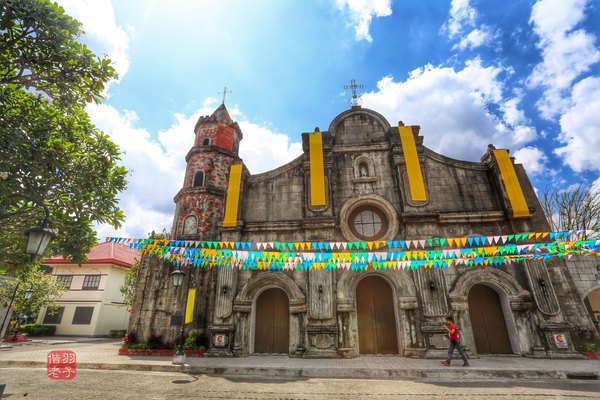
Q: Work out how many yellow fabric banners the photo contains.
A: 5